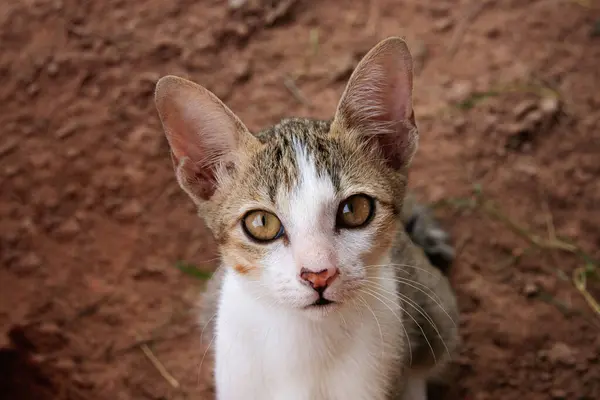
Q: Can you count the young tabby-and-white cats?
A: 1